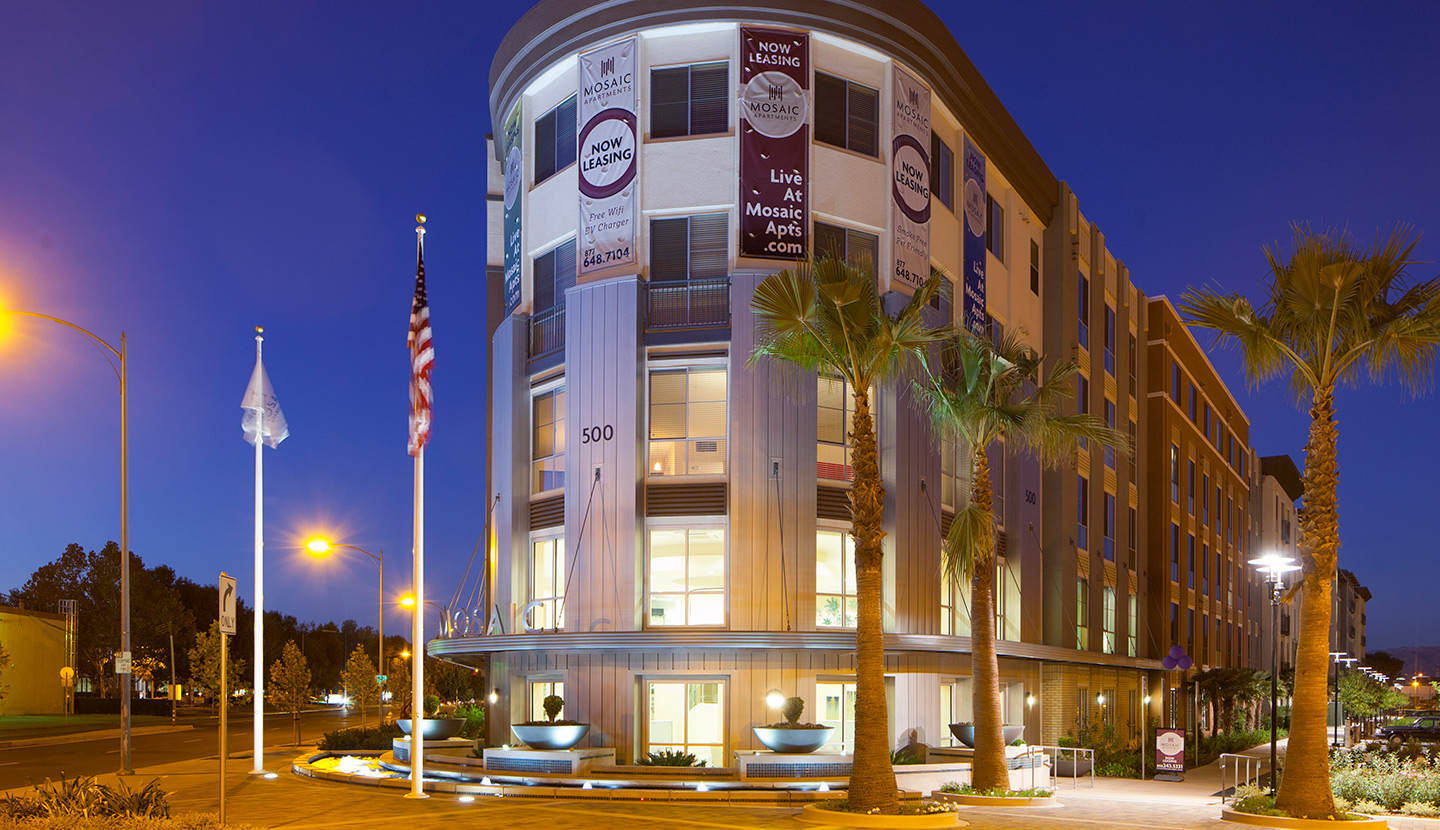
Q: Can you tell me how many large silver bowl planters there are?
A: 4